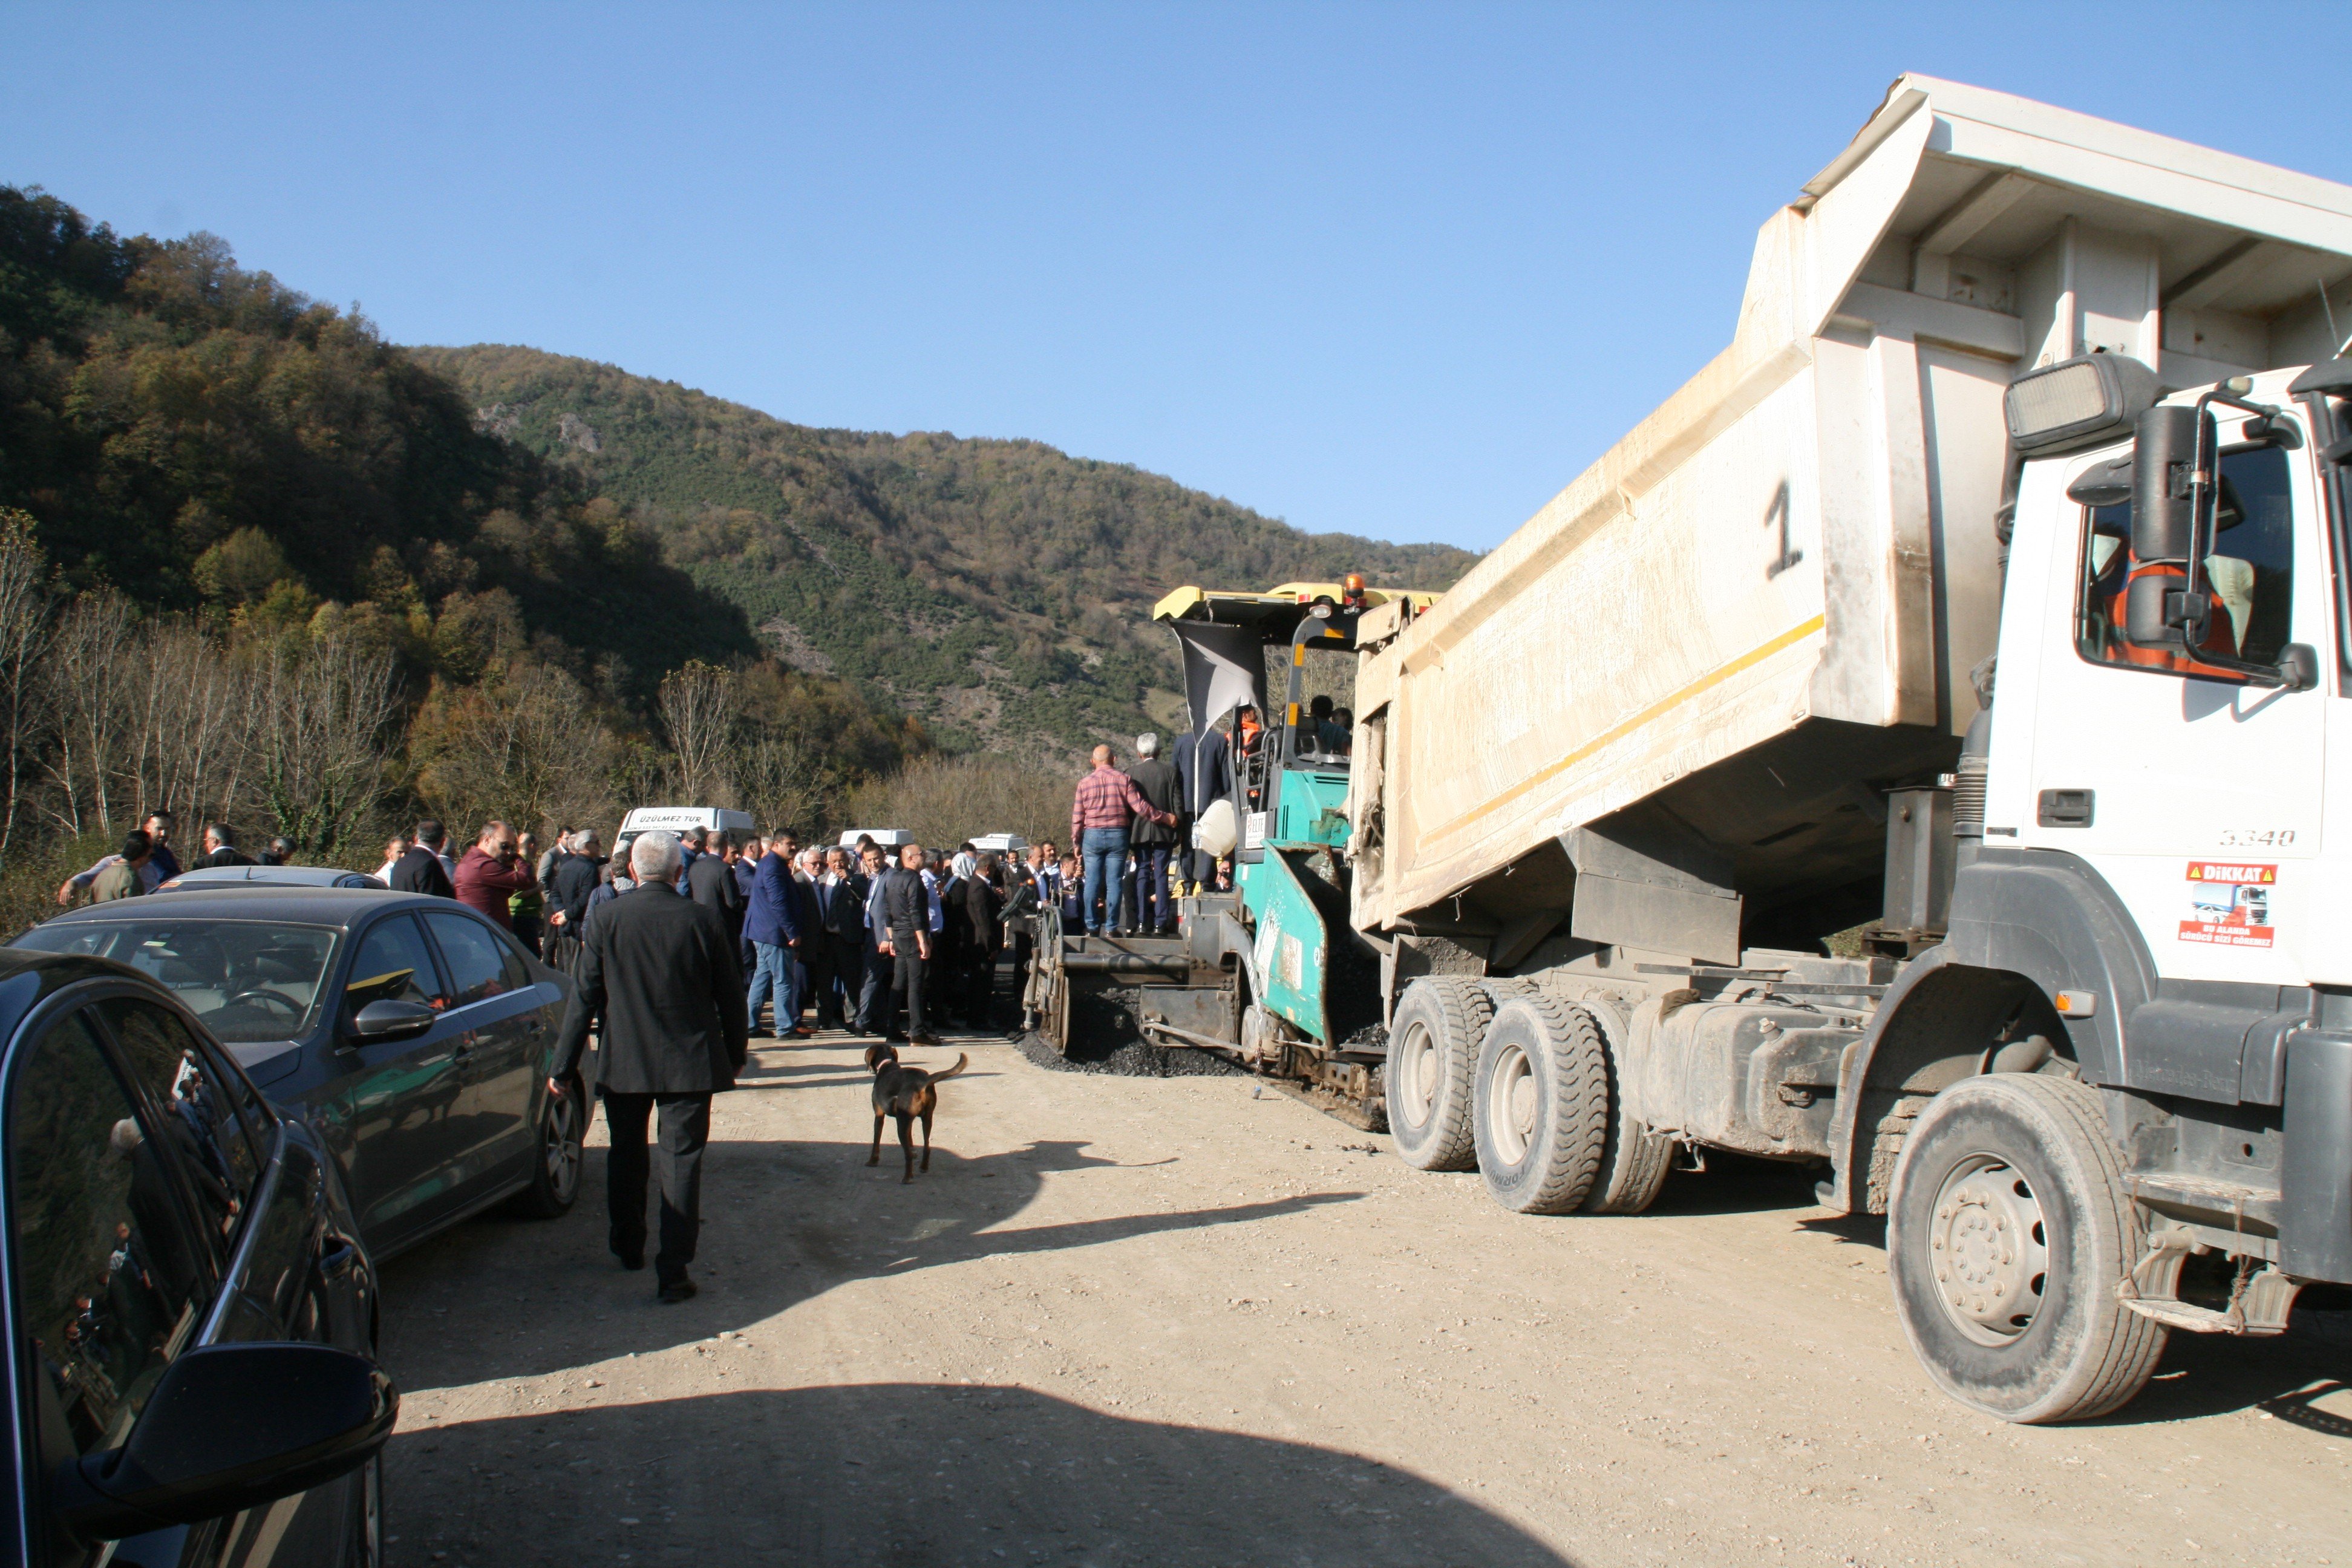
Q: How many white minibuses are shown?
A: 3